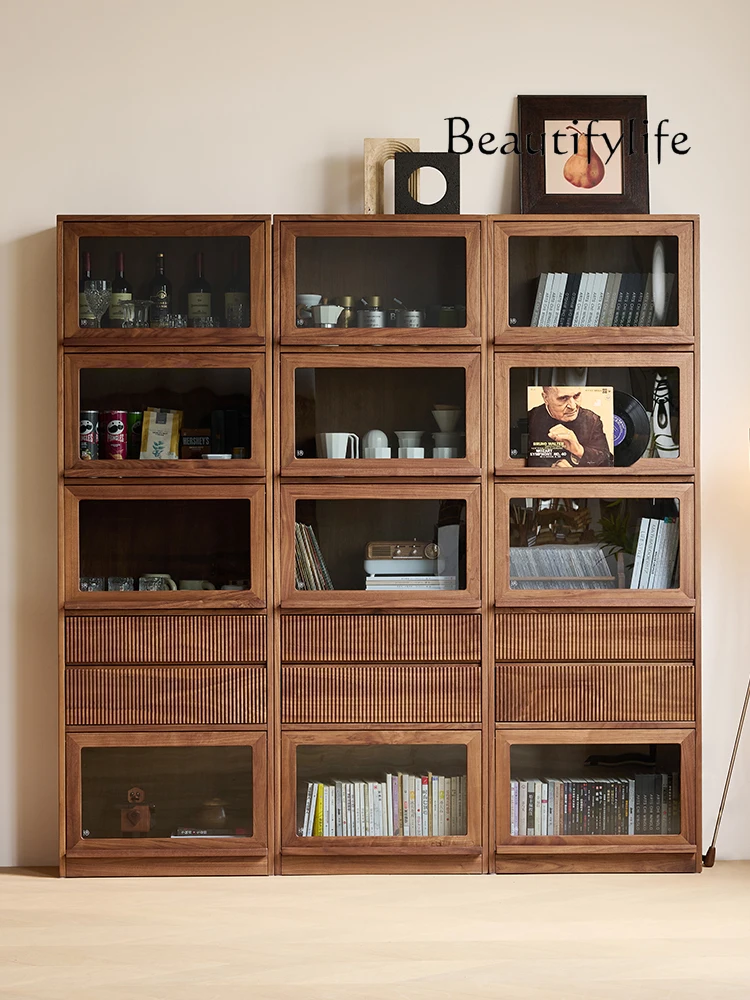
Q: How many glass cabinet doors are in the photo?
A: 12